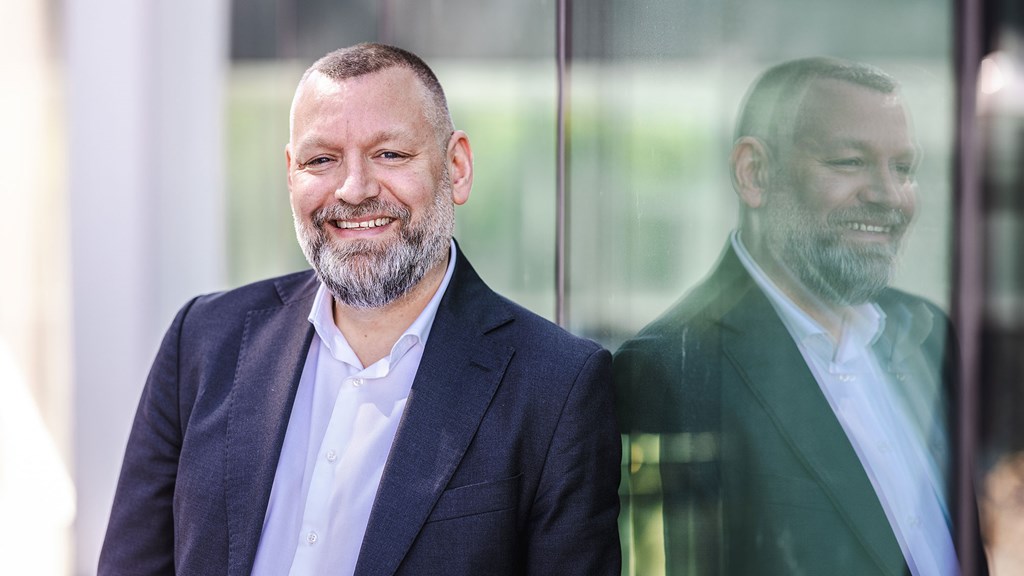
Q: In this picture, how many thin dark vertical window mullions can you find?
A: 2